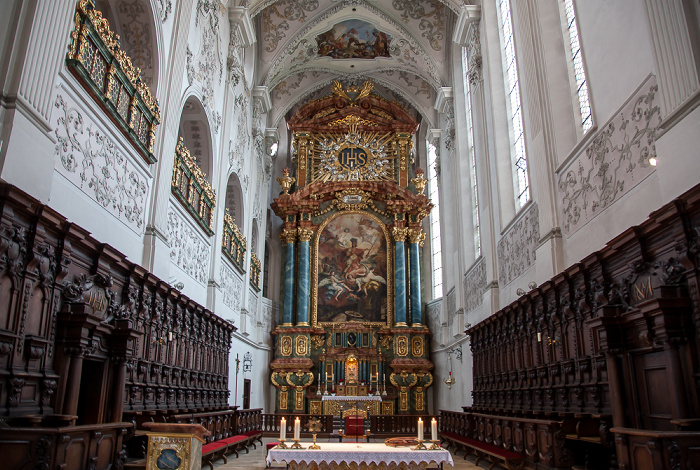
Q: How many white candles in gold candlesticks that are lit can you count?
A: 4